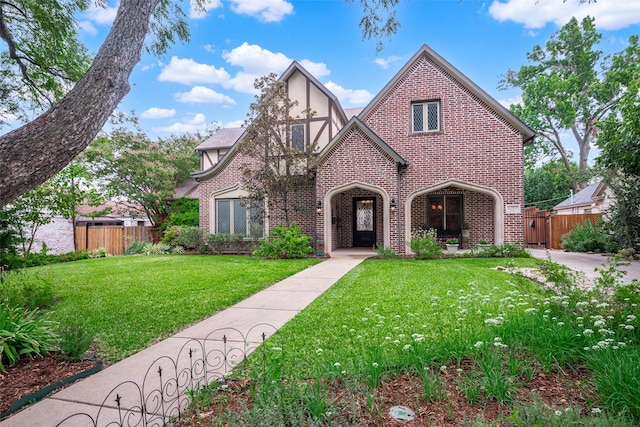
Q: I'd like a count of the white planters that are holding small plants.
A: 2